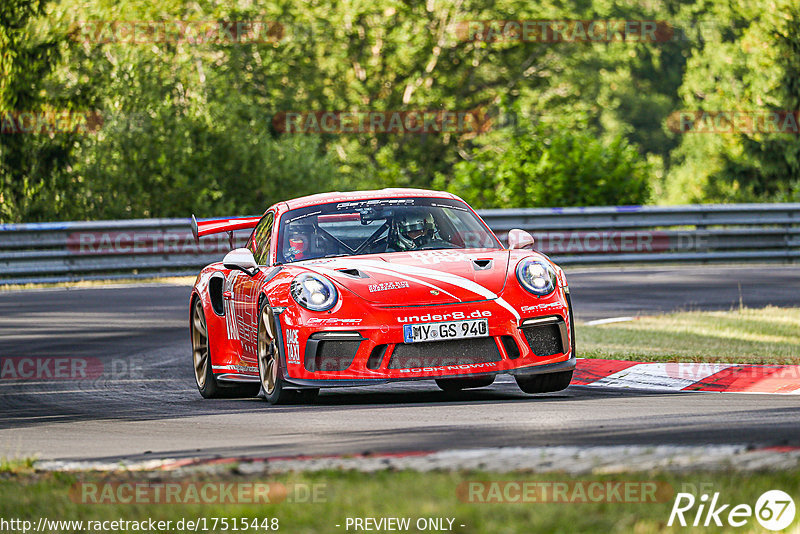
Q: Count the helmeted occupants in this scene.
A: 1